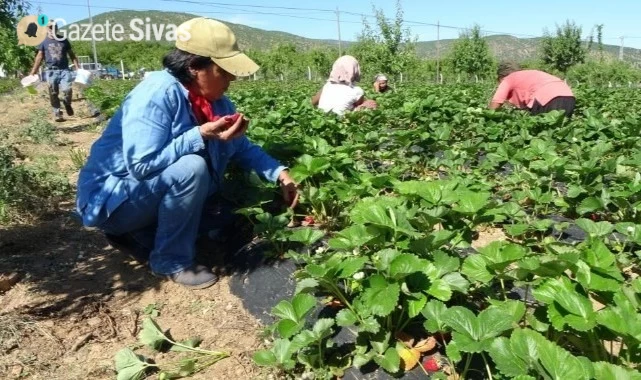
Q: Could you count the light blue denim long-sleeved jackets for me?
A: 1